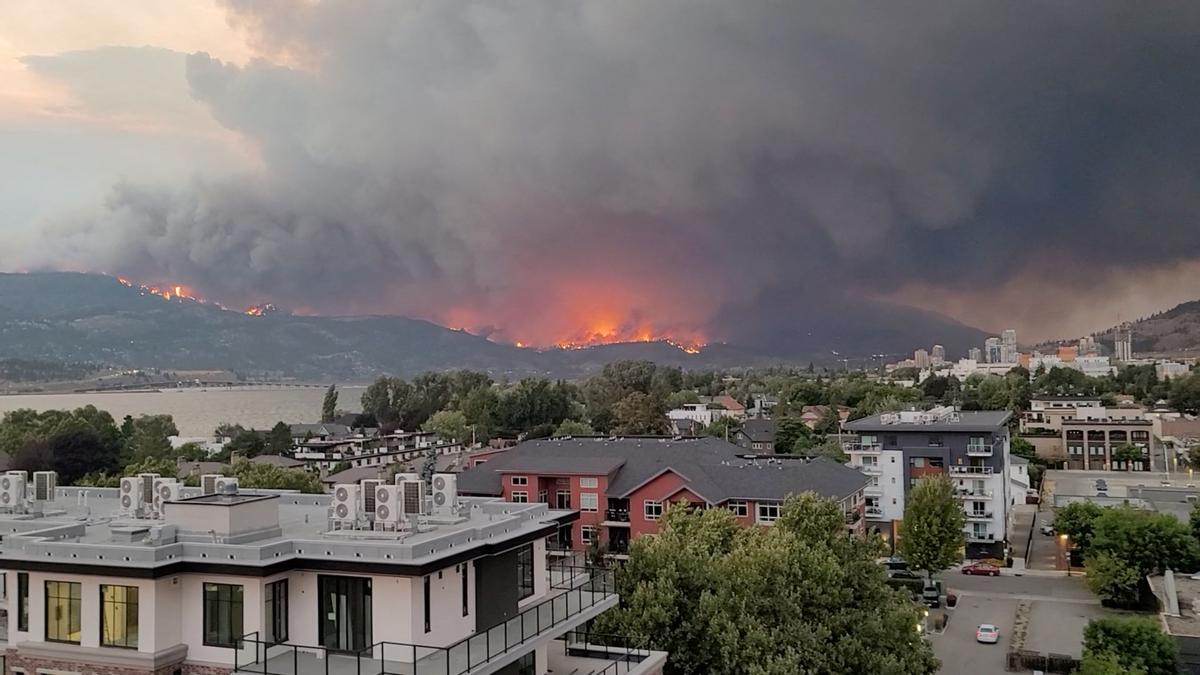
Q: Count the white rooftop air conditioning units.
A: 15